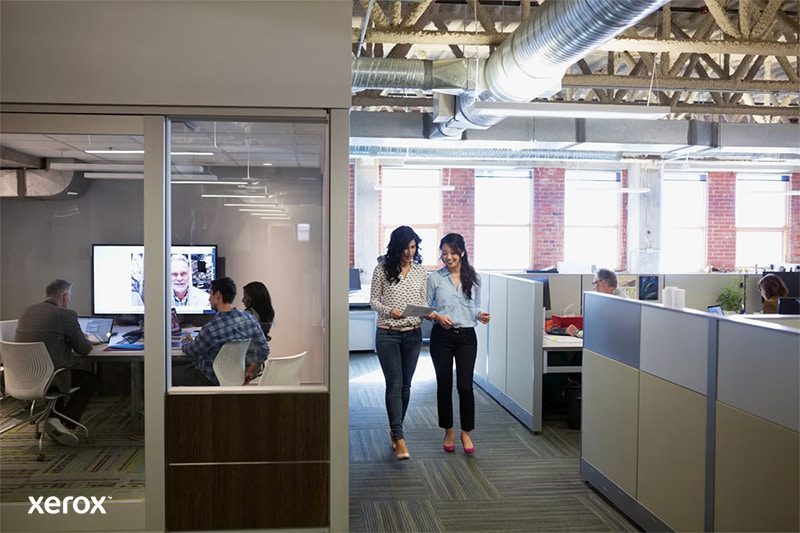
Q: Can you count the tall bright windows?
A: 5